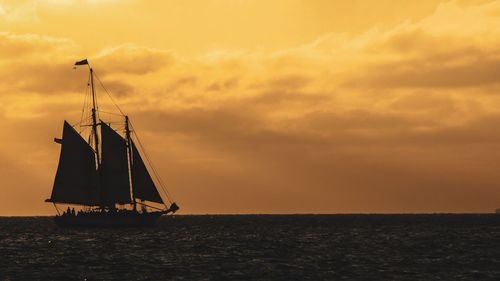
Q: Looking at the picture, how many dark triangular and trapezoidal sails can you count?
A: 3